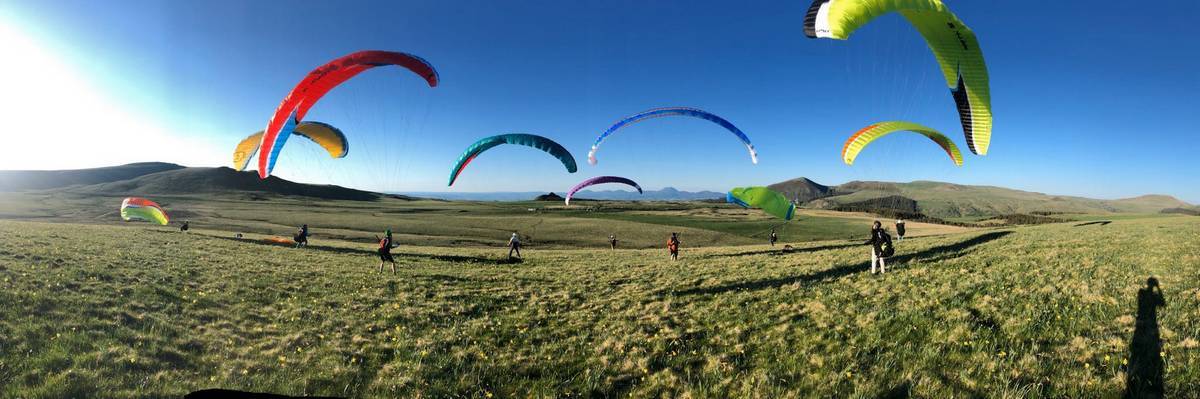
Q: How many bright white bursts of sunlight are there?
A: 1